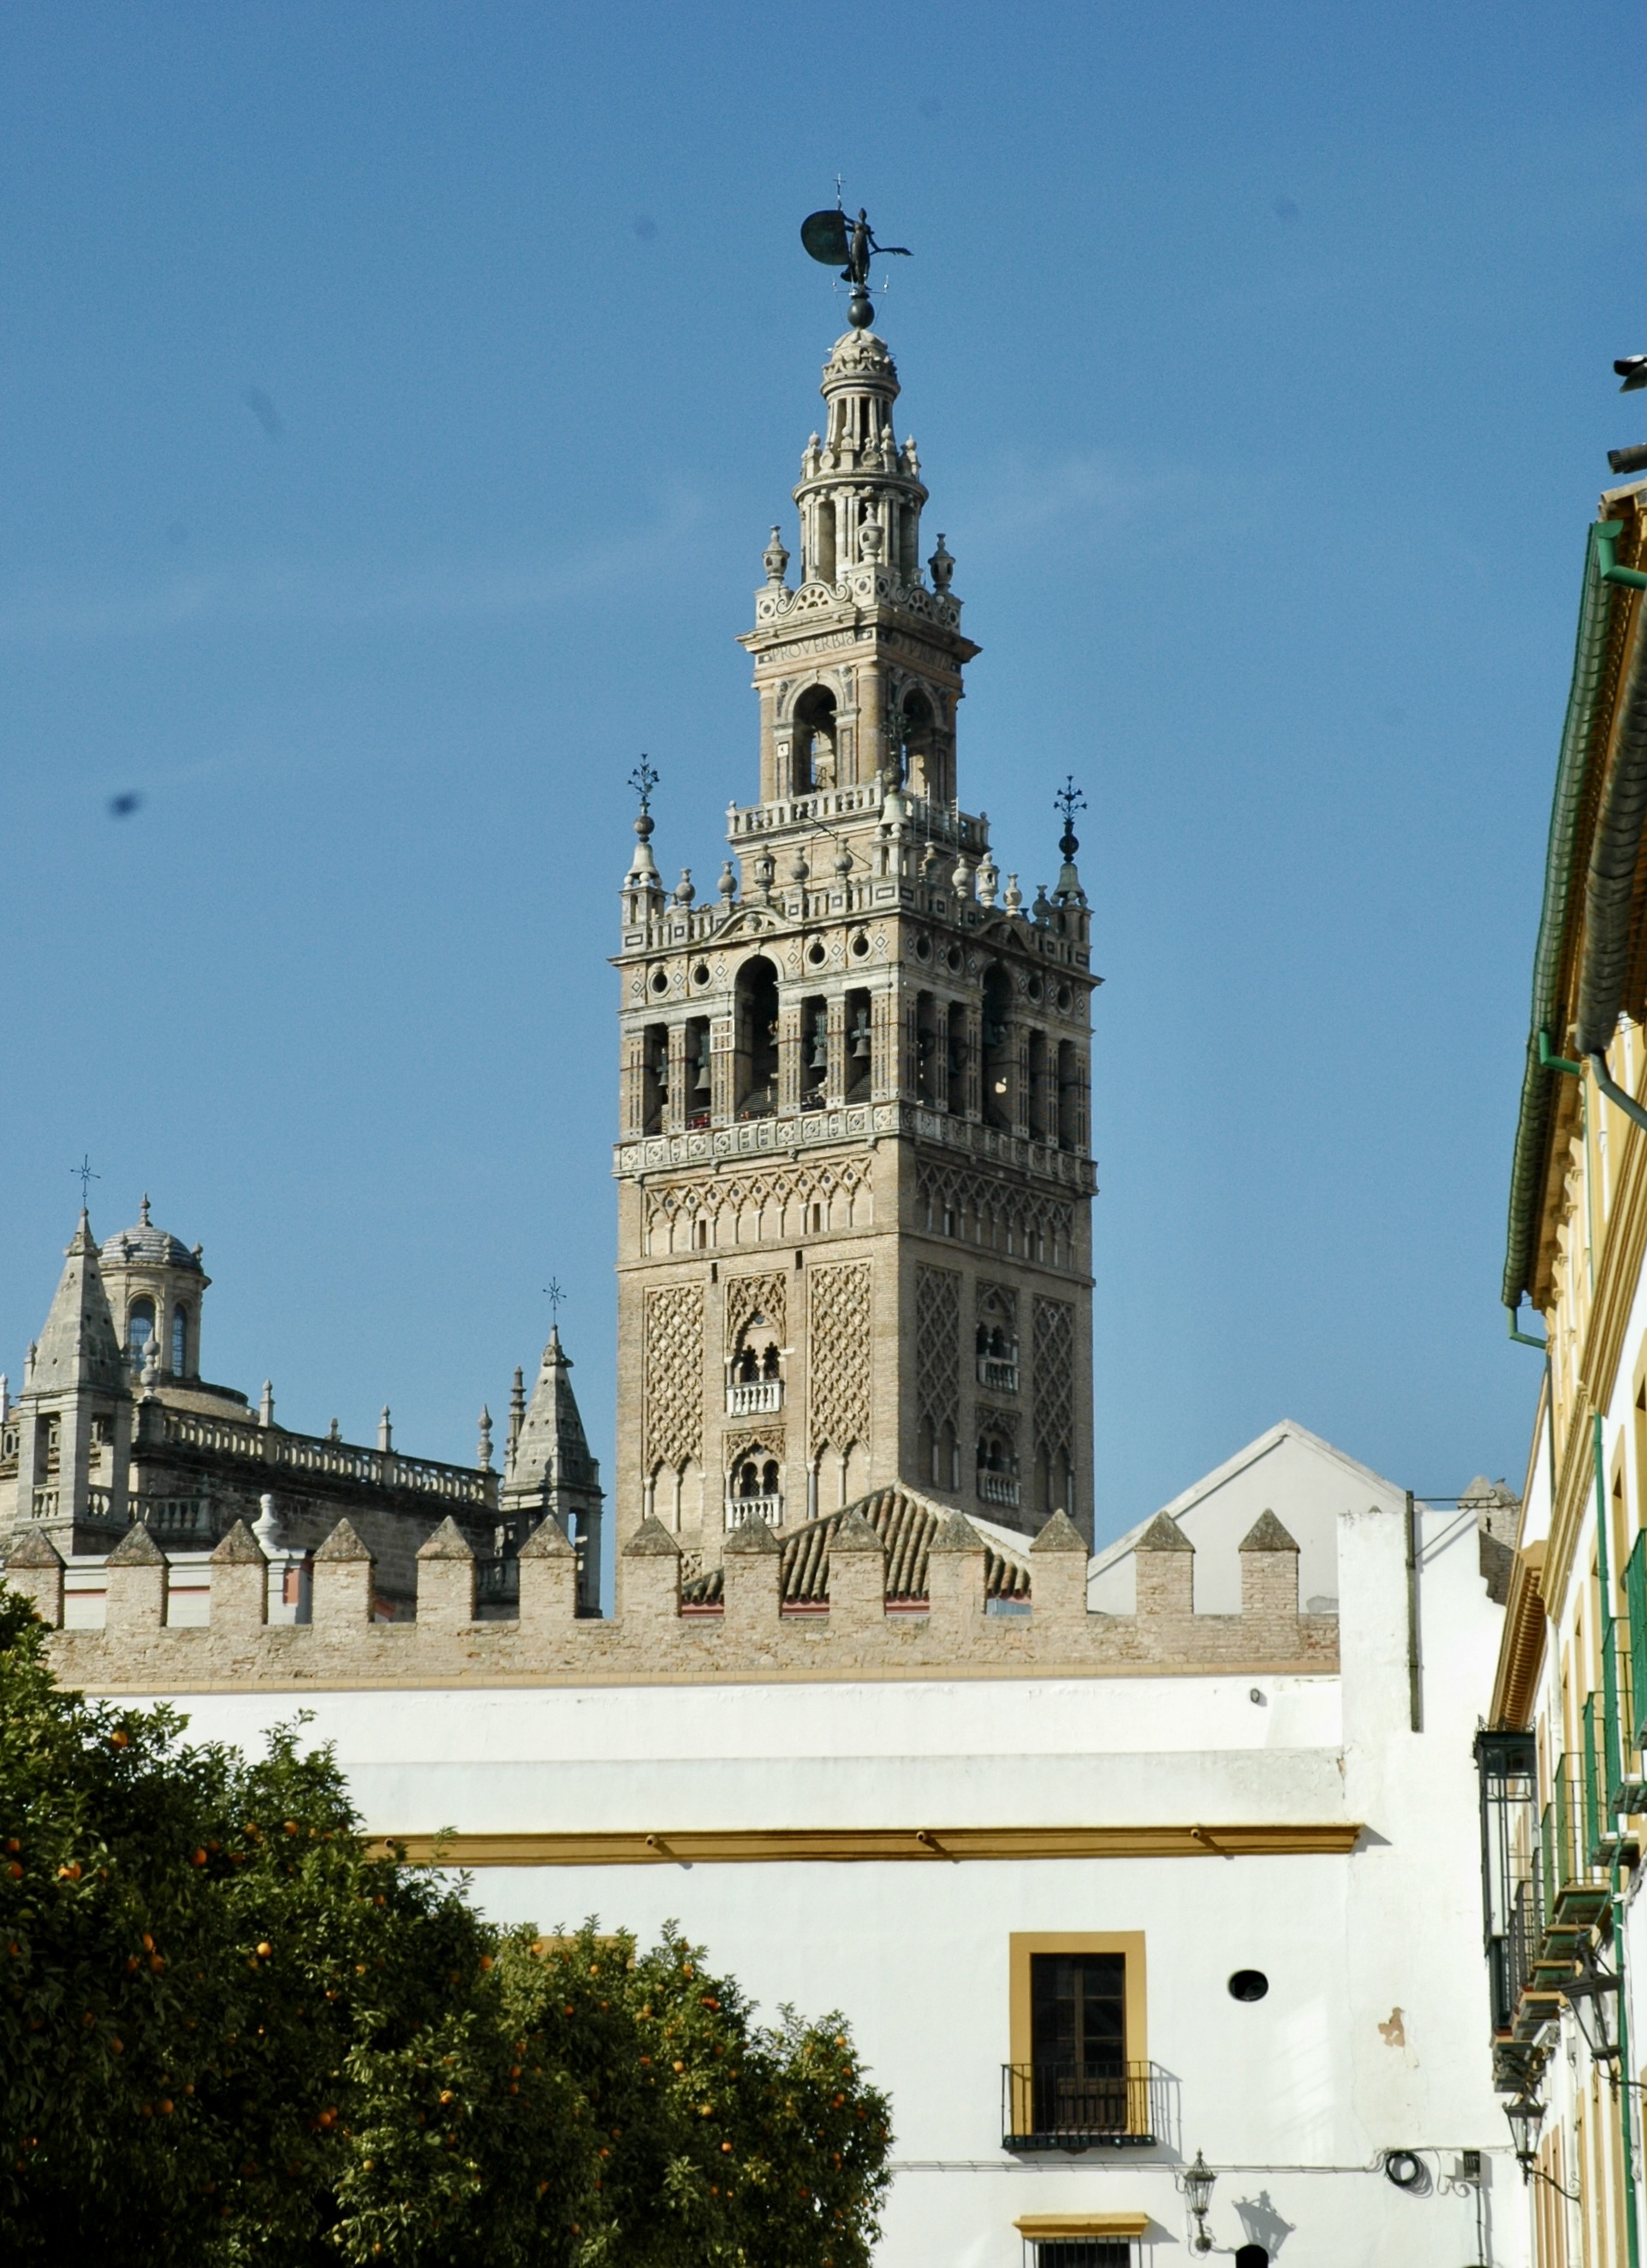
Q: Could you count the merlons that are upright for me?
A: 13